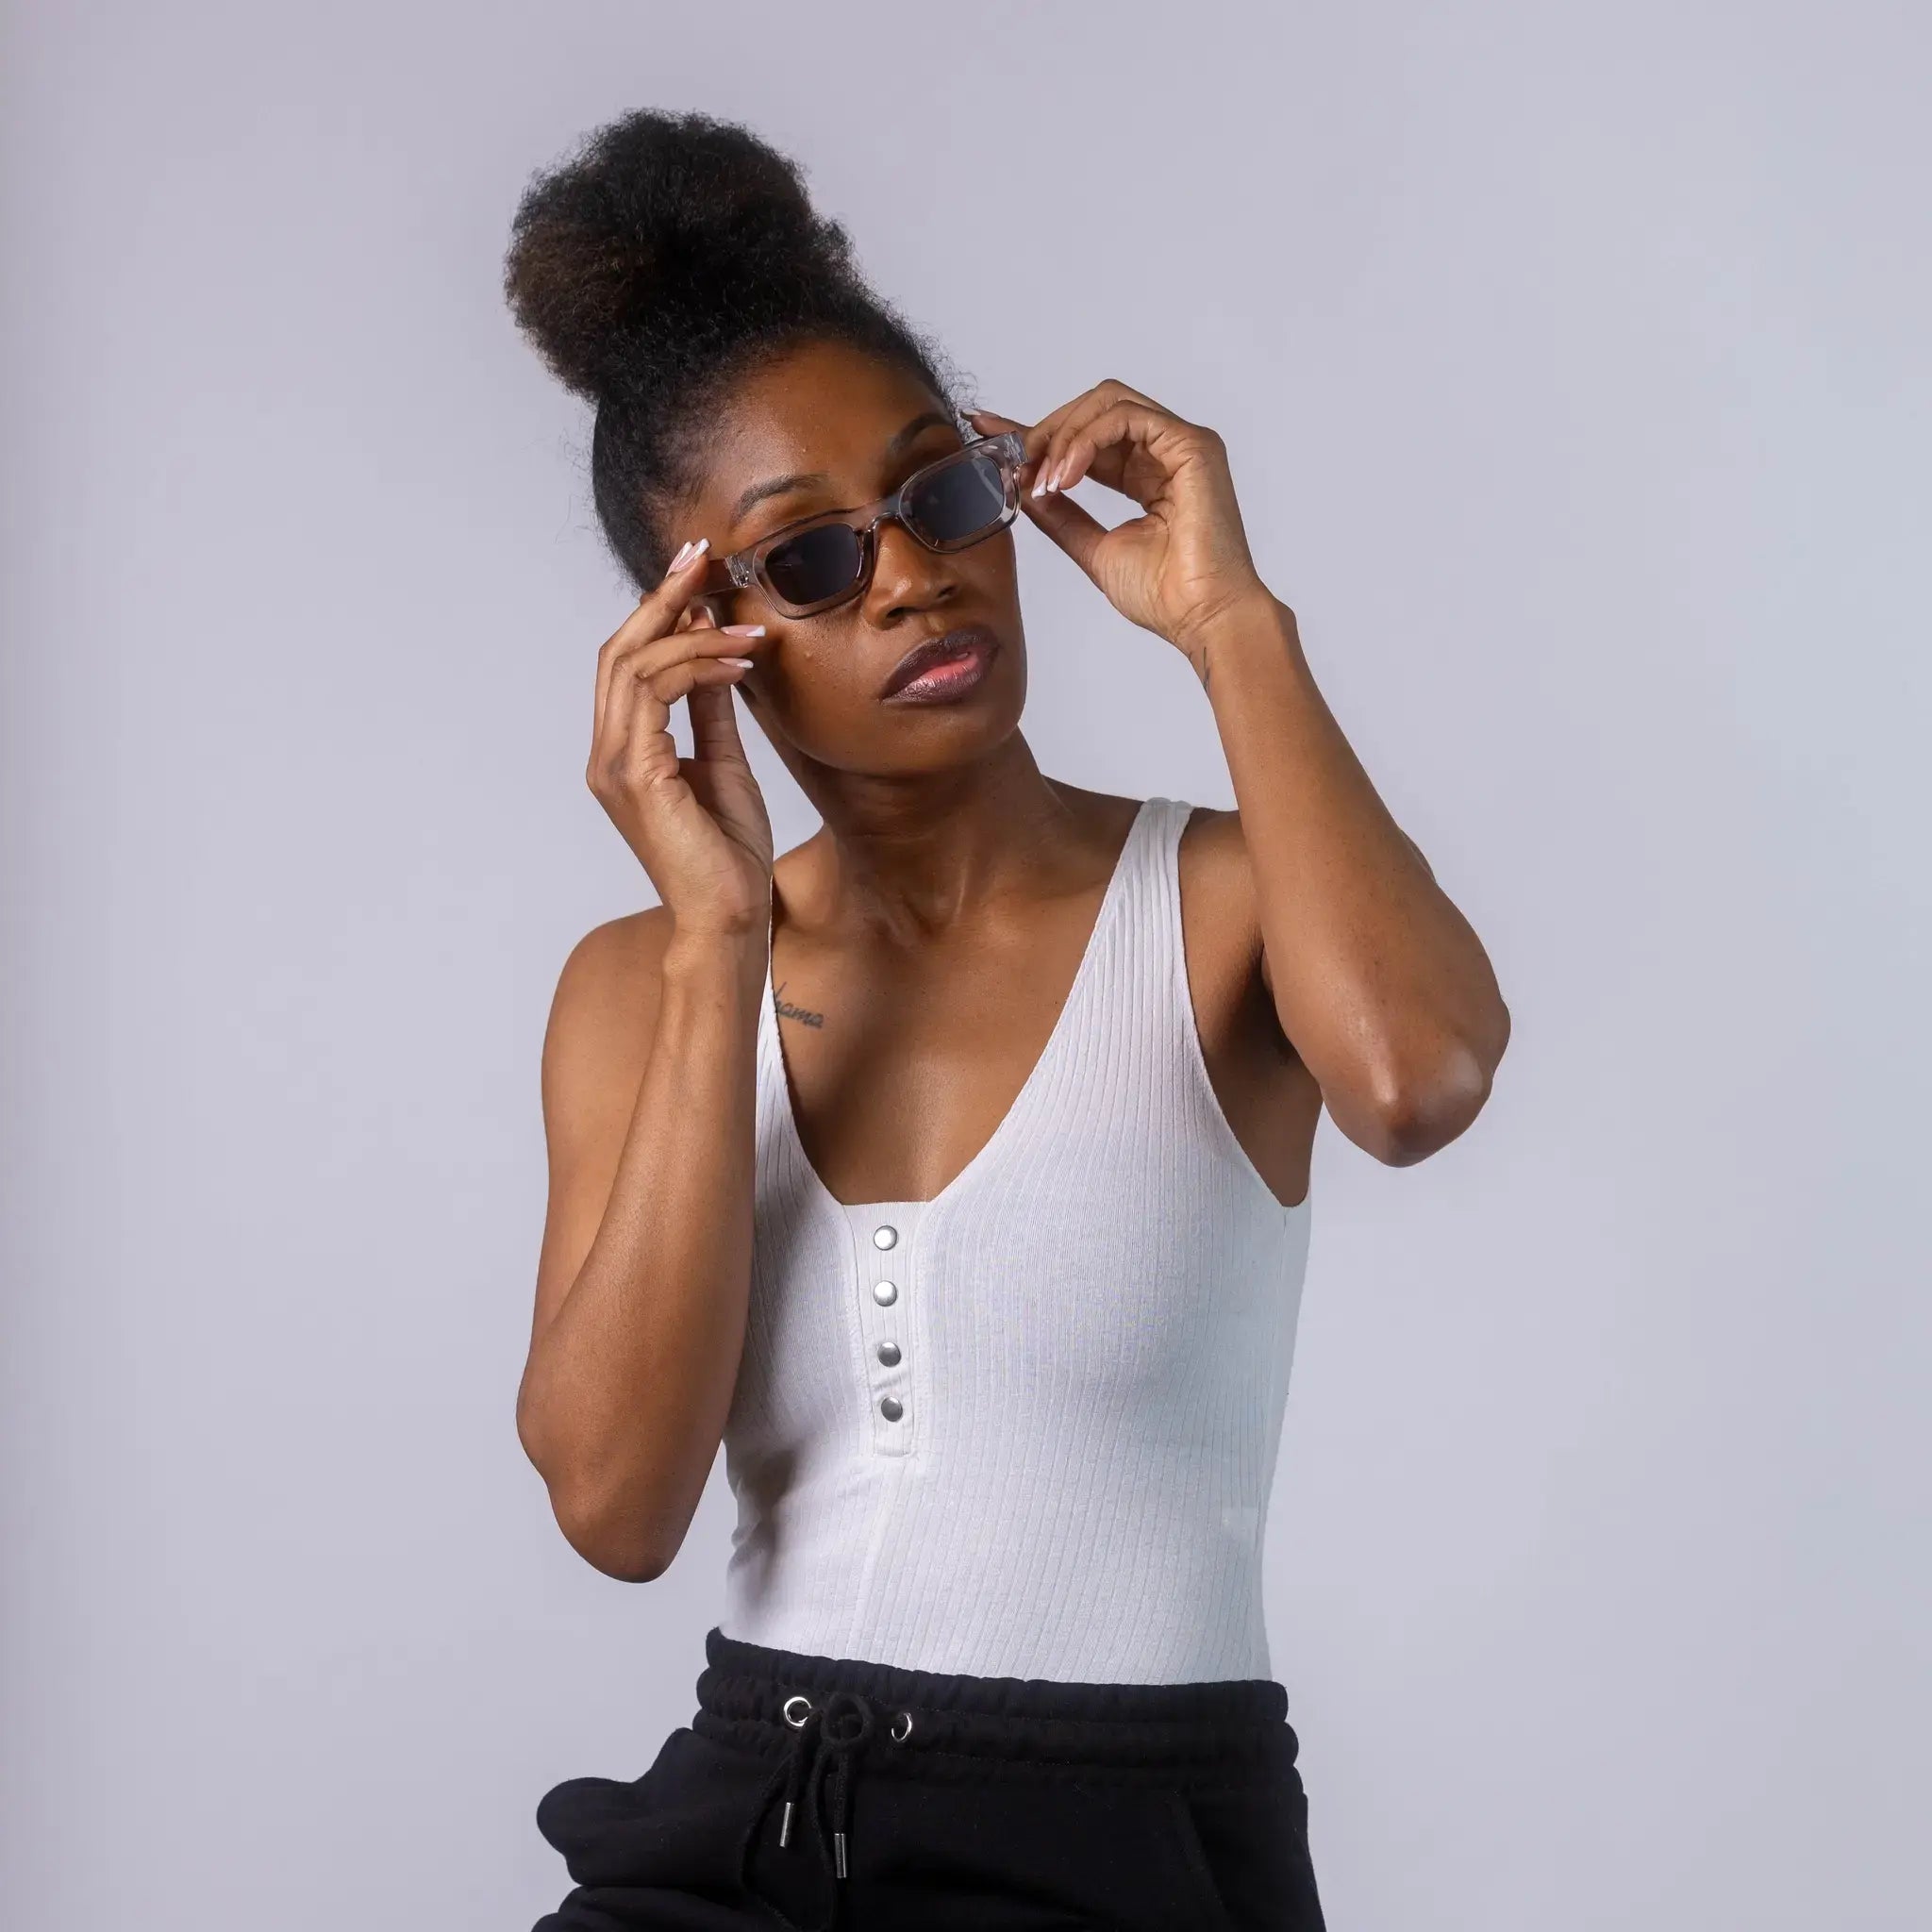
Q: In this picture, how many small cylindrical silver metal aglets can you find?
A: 2